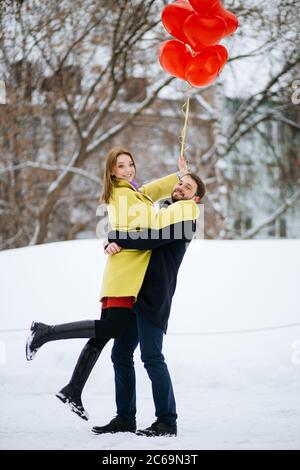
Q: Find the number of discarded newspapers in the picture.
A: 0